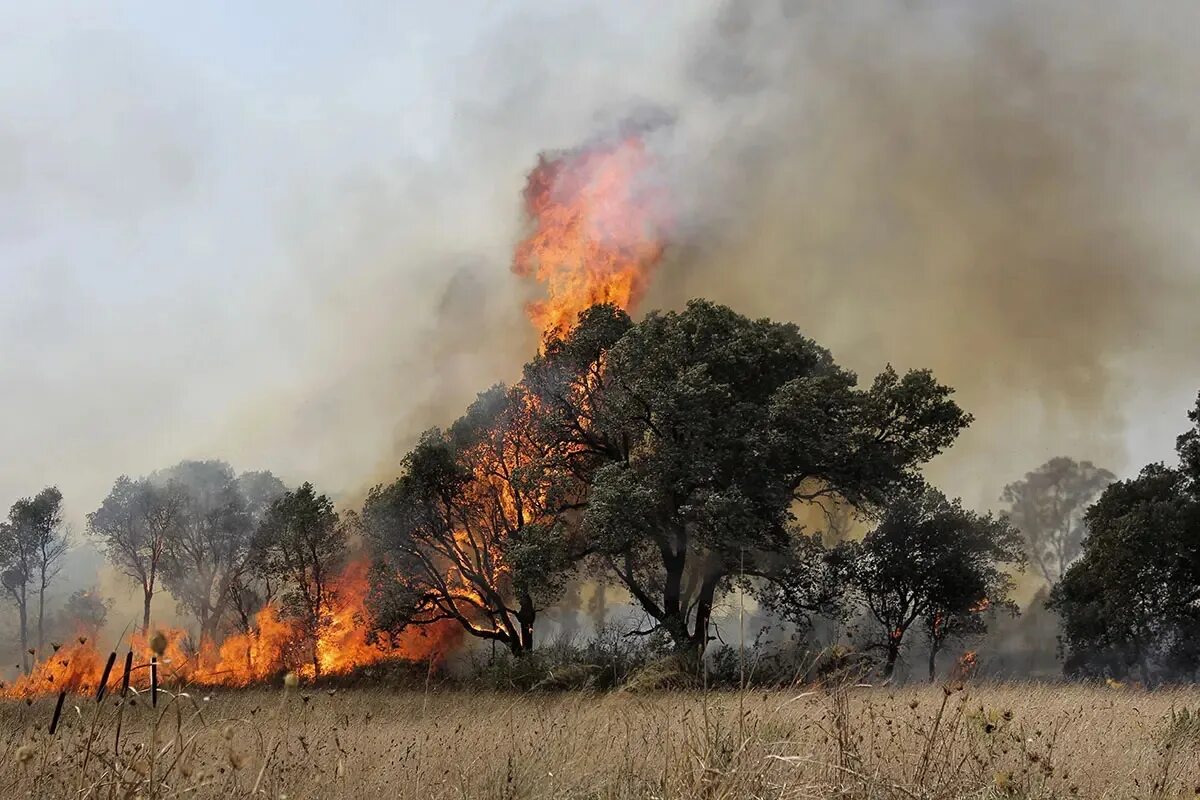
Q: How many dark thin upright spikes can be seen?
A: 4